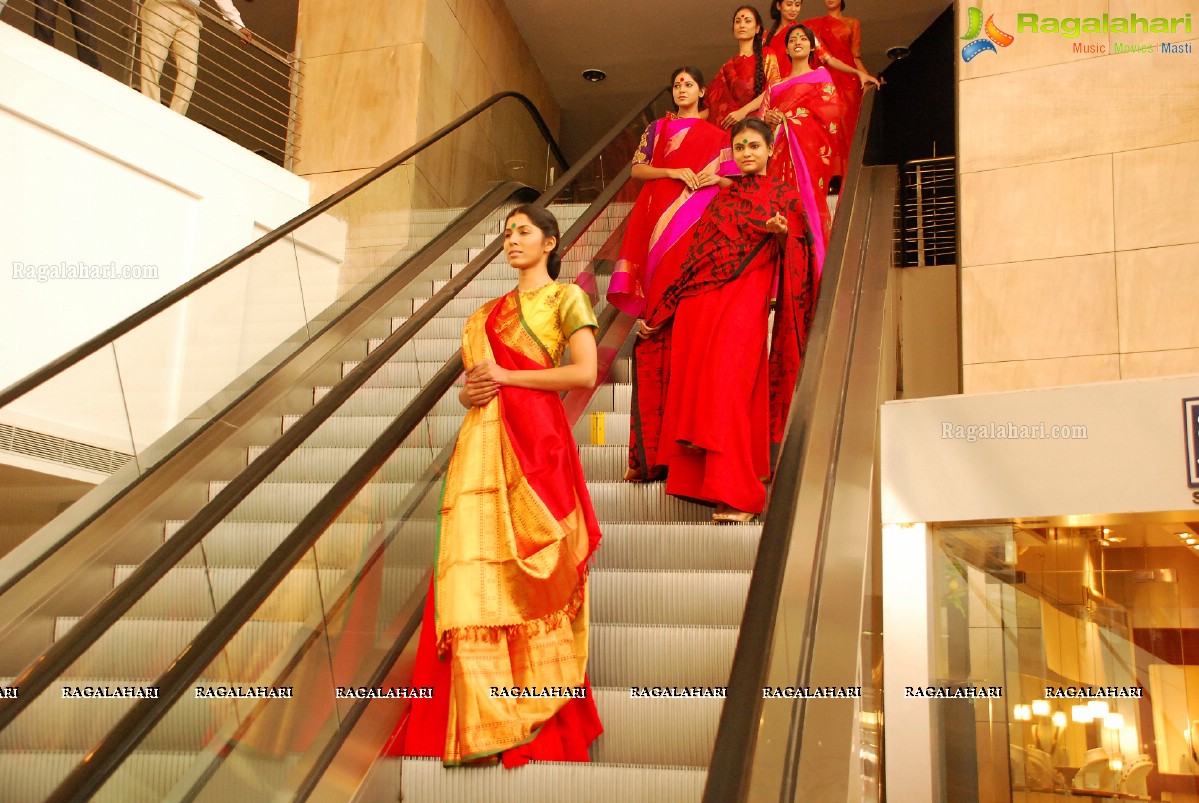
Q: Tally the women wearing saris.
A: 7